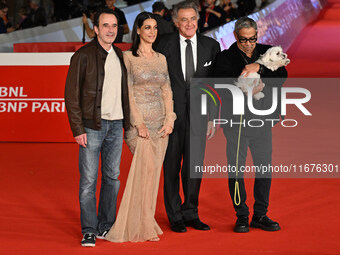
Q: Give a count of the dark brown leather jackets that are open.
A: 1